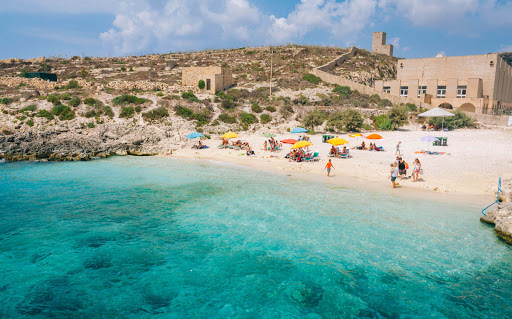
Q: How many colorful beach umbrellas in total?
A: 10